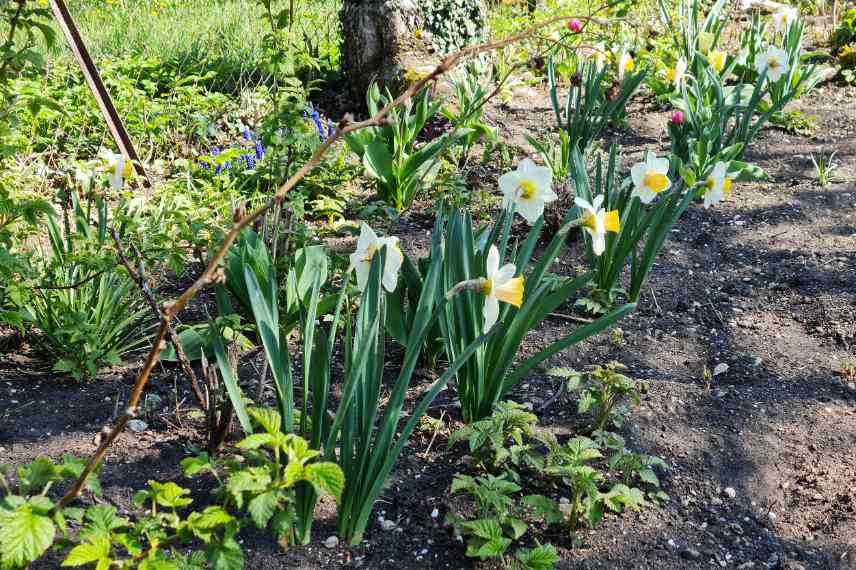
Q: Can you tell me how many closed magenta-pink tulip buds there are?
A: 2